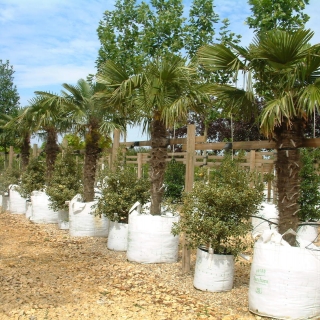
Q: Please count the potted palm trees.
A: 5